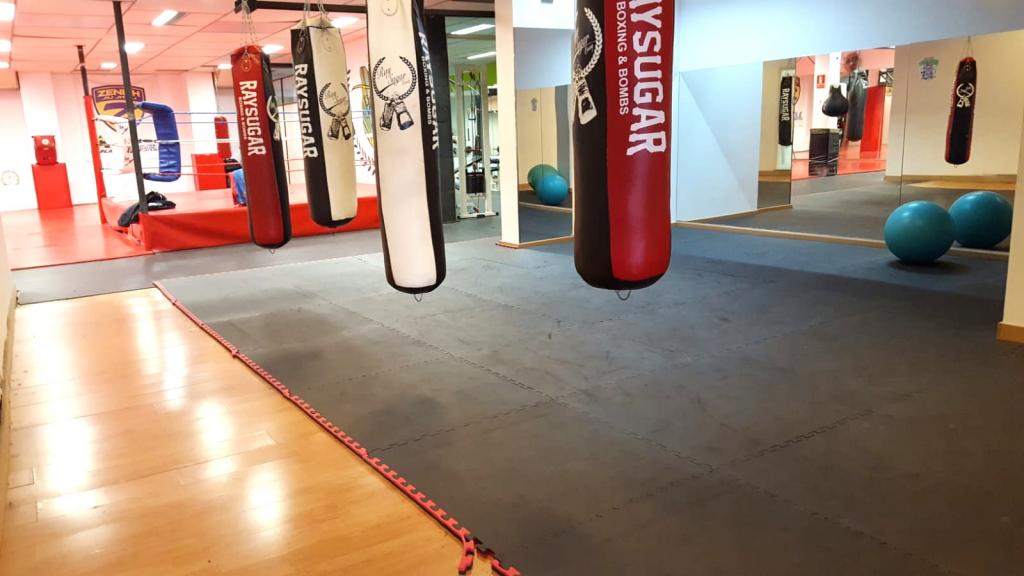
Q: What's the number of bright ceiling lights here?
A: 11